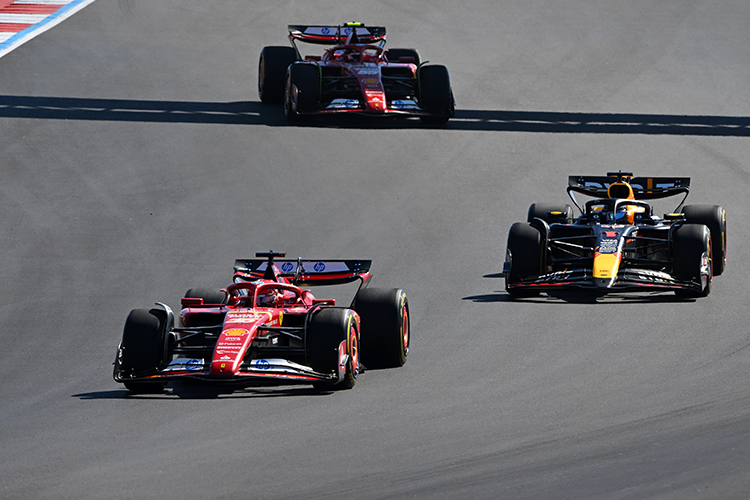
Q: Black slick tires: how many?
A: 12